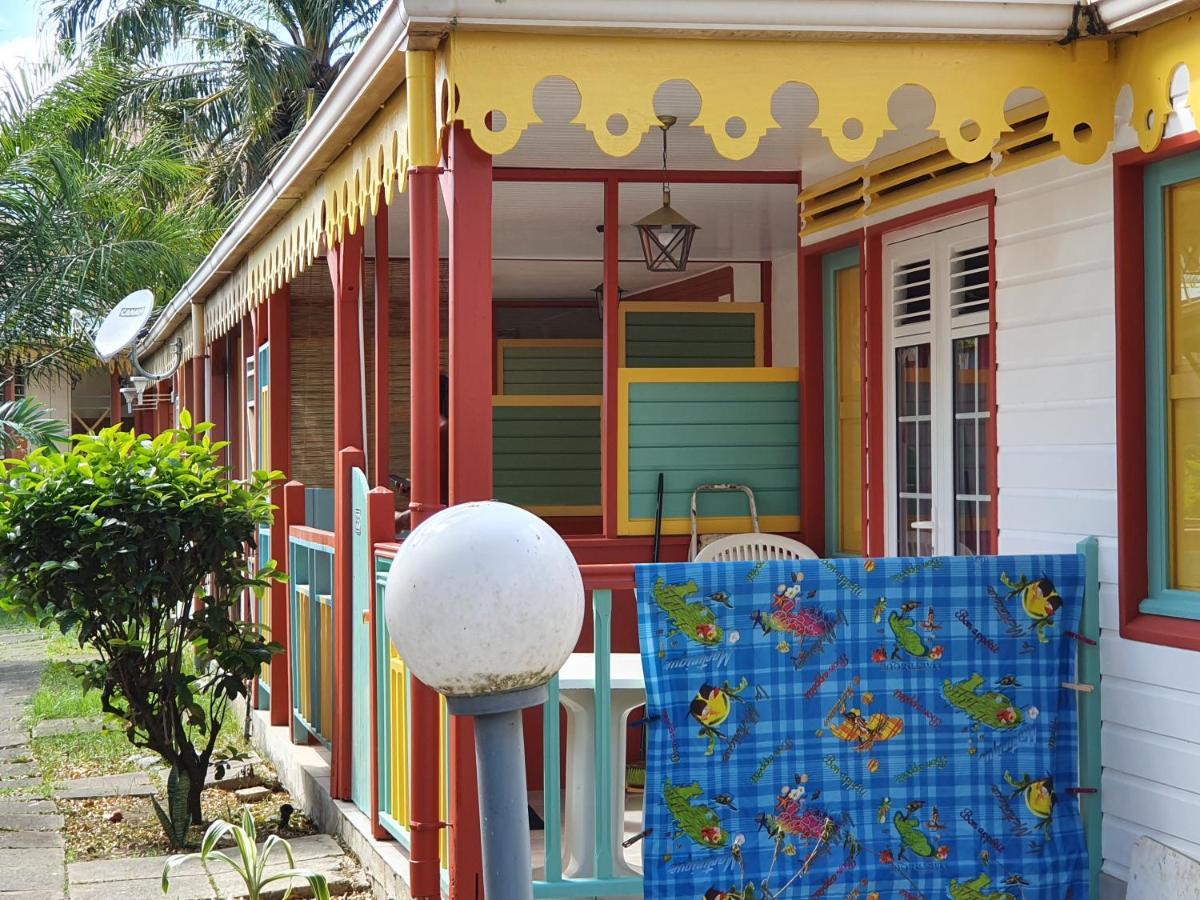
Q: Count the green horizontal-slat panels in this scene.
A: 4